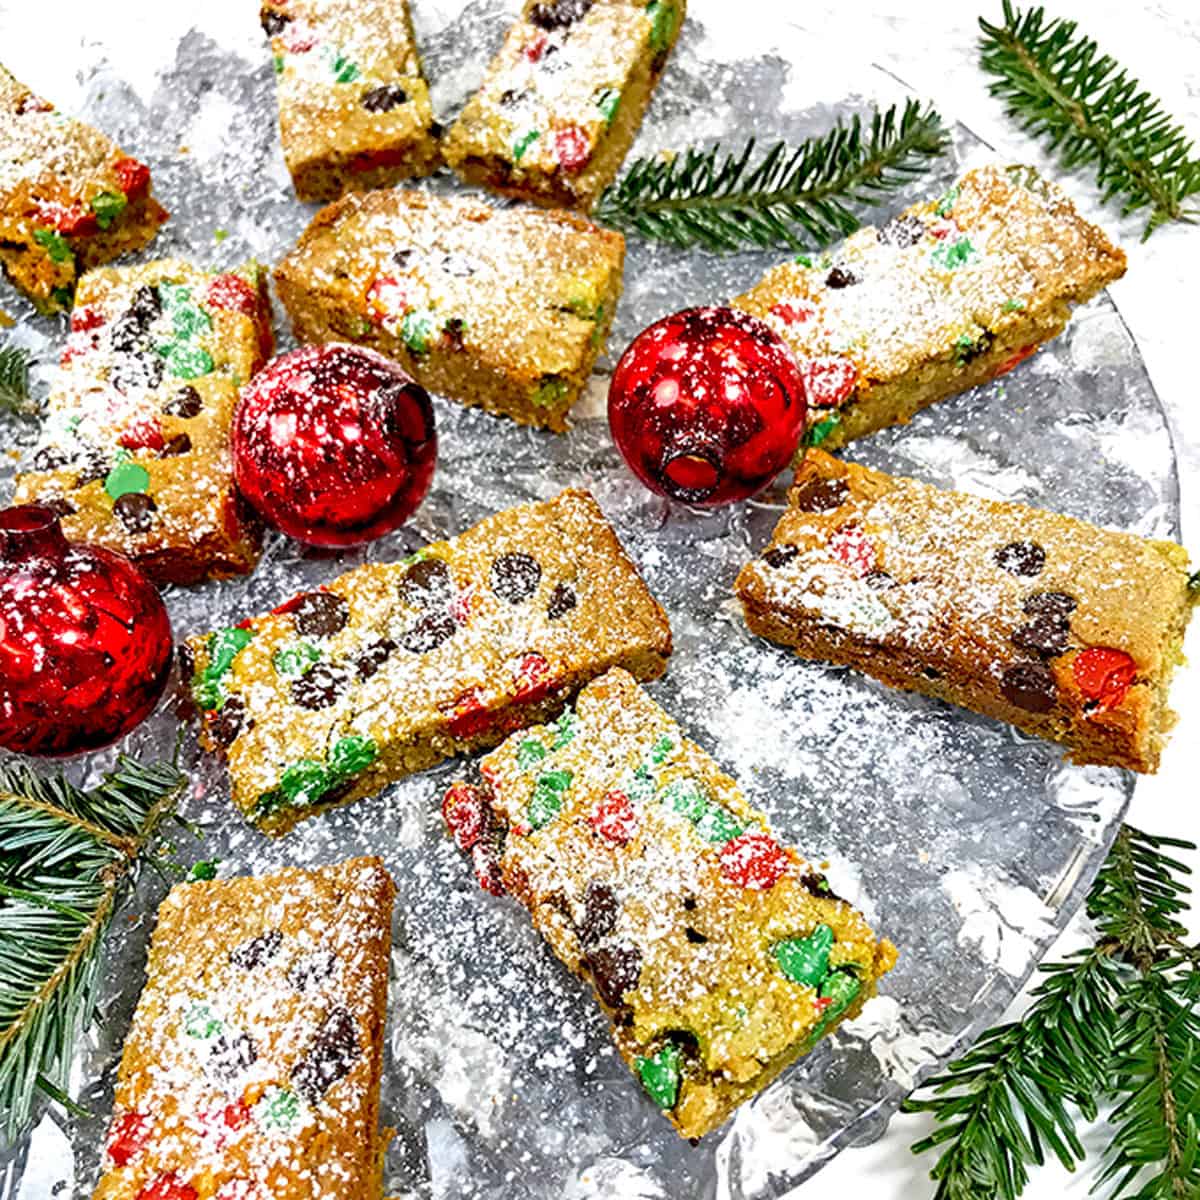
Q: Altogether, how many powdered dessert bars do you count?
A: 10